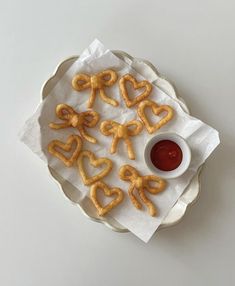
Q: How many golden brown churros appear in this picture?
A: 9